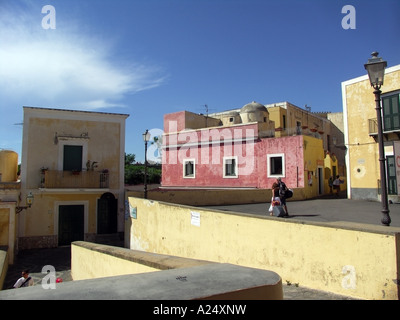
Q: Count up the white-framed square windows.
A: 3